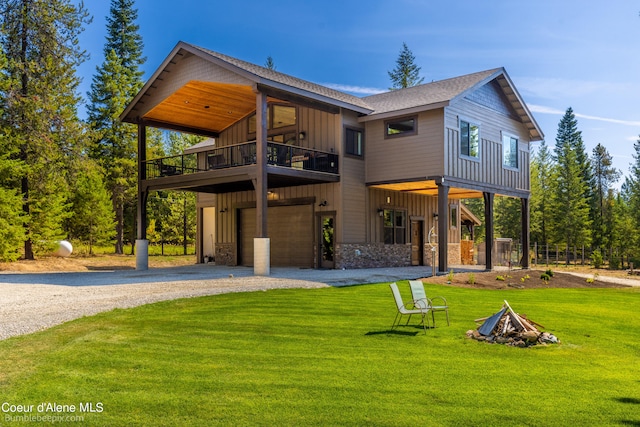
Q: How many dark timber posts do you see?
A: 5